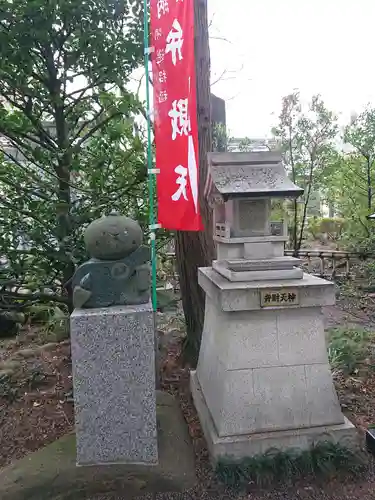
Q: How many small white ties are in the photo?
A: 4